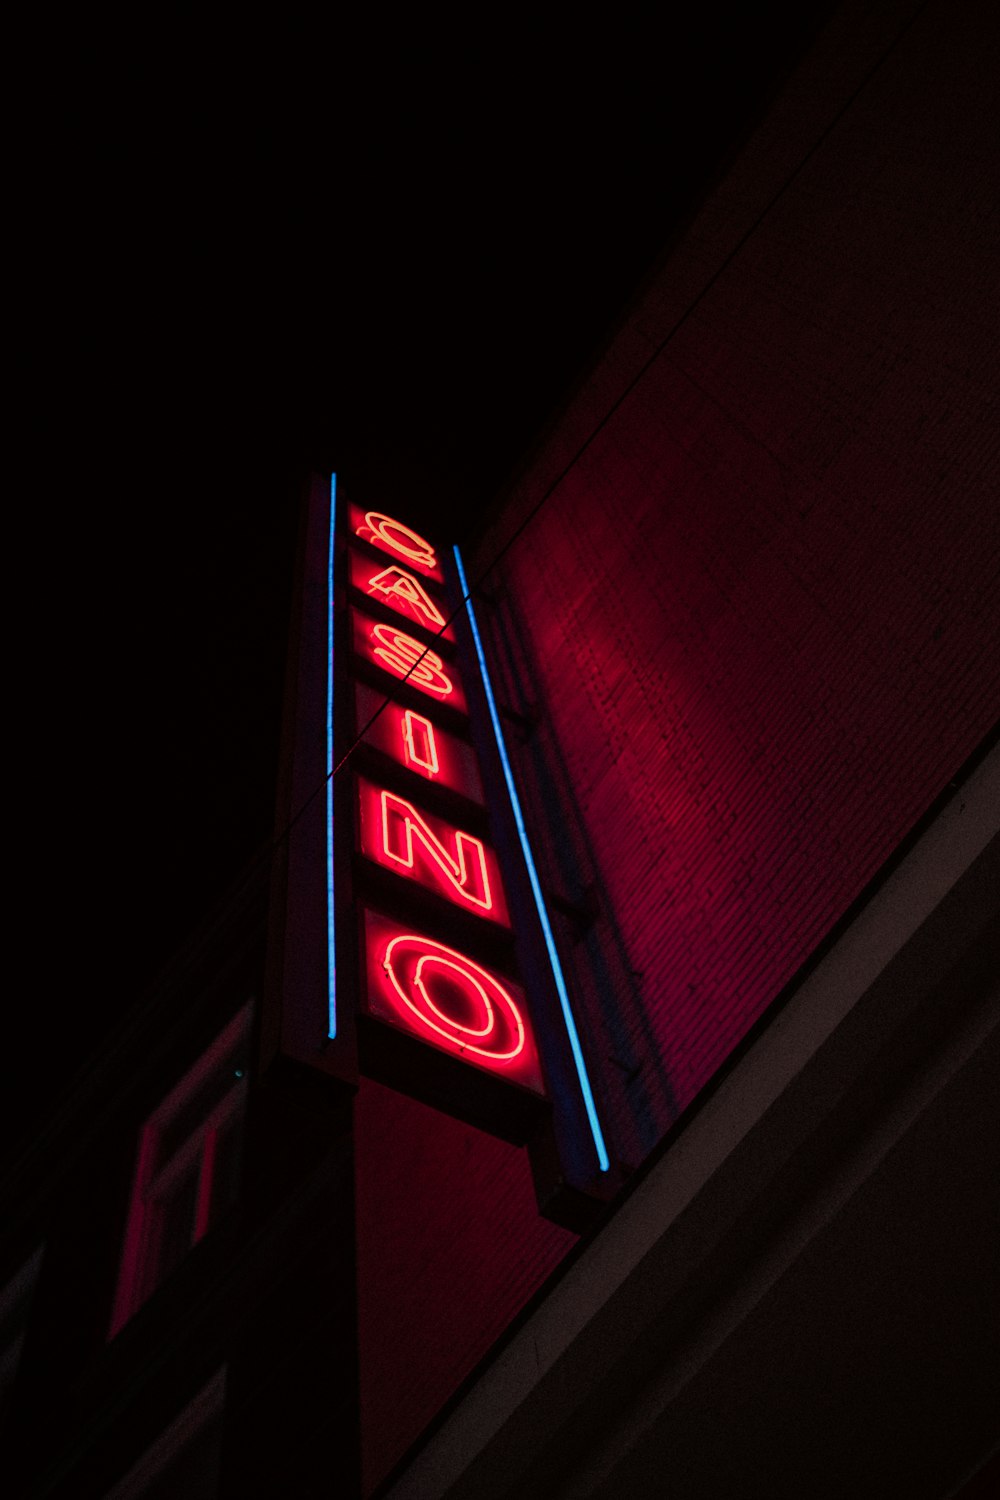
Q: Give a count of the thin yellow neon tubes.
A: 0